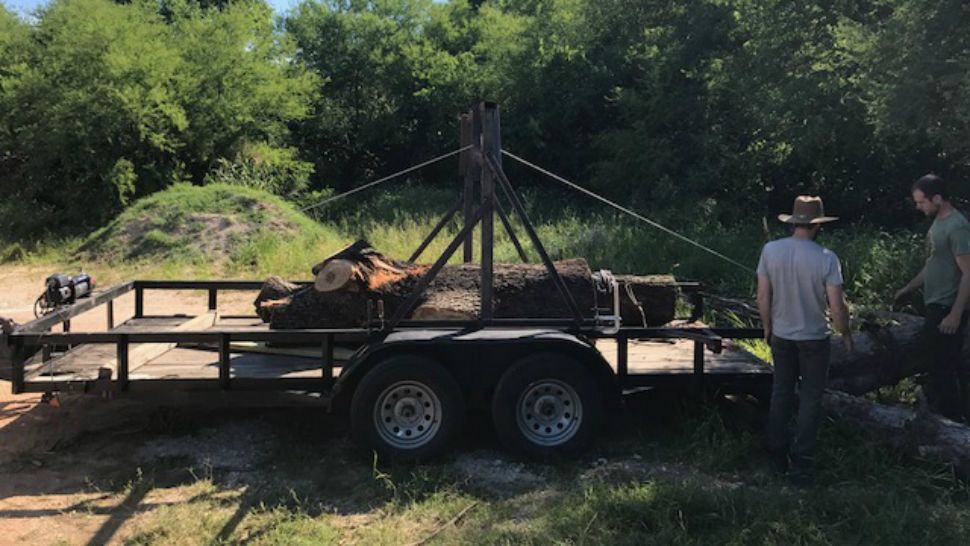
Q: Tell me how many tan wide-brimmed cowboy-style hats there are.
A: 1